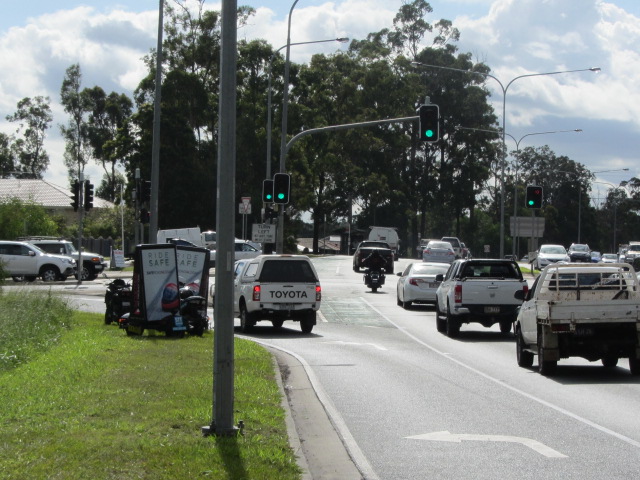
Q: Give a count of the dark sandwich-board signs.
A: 2